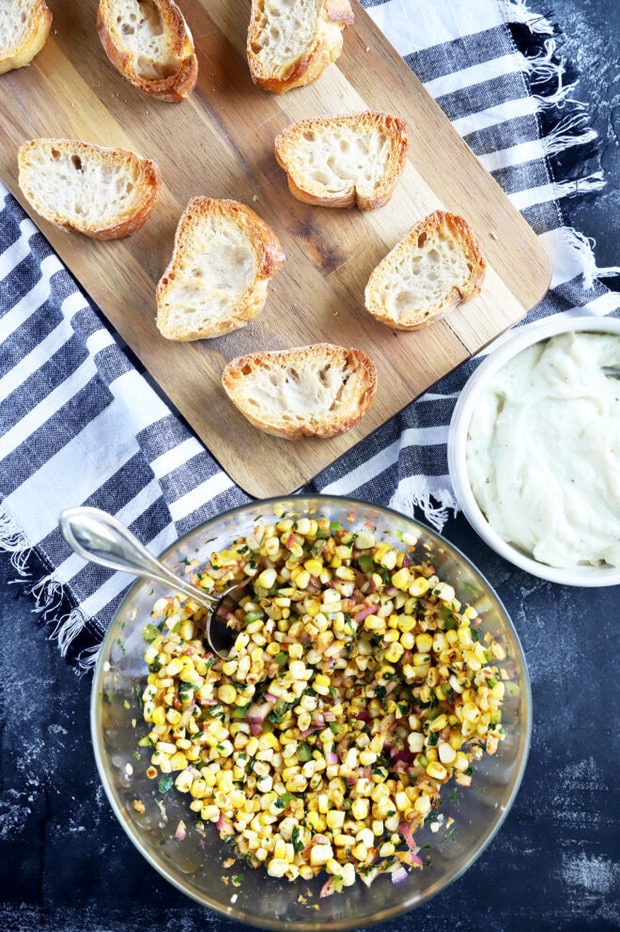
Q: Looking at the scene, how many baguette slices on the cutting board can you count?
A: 8